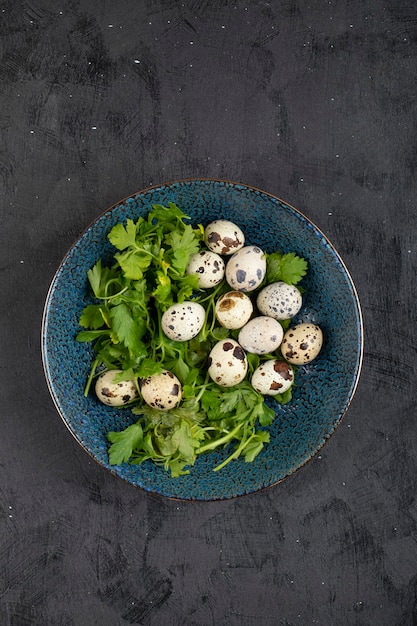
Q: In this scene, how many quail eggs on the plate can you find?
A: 12